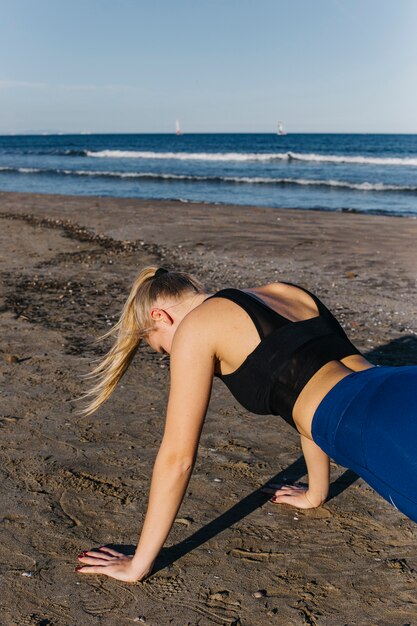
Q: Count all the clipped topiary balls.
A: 0